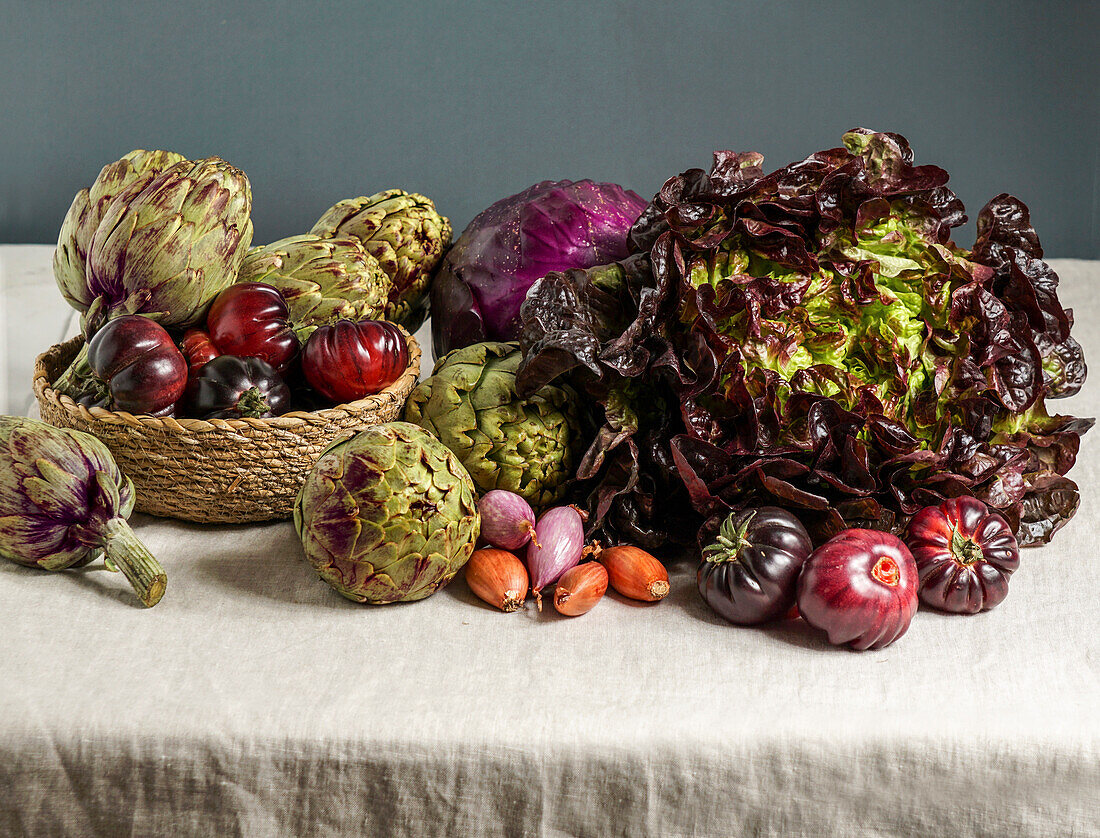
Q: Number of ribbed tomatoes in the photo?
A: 8